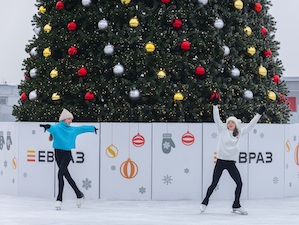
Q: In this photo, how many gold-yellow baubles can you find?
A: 15